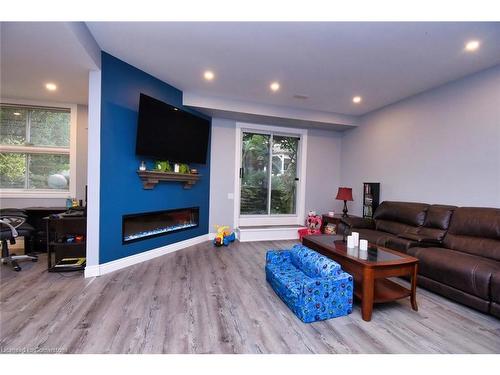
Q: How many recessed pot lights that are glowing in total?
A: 5